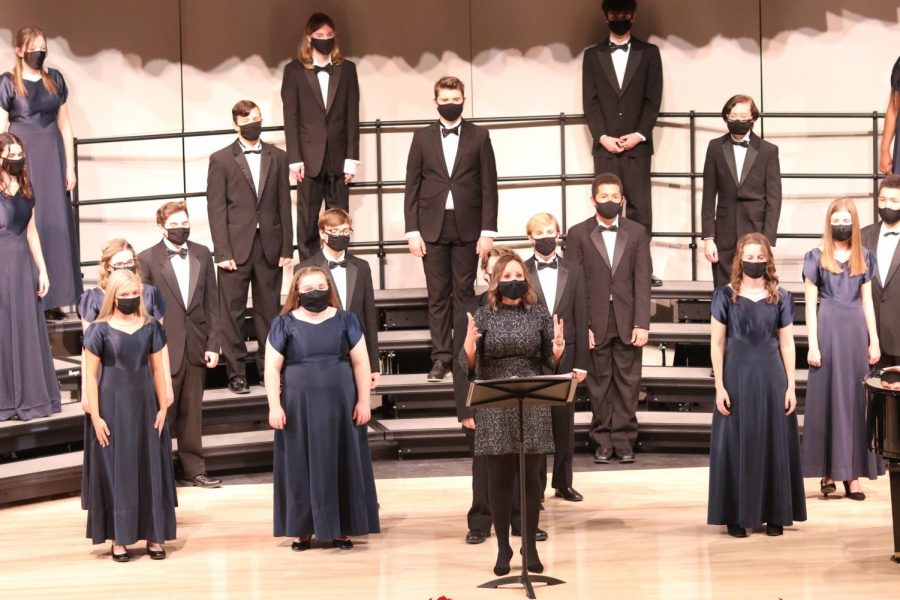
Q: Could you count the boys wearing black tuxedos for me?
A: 11